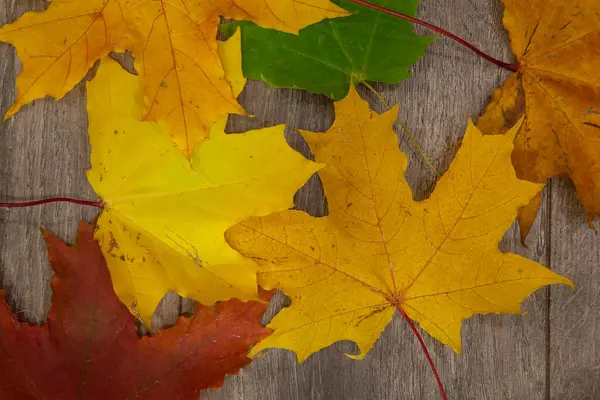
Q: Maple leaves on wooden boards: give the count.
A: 6